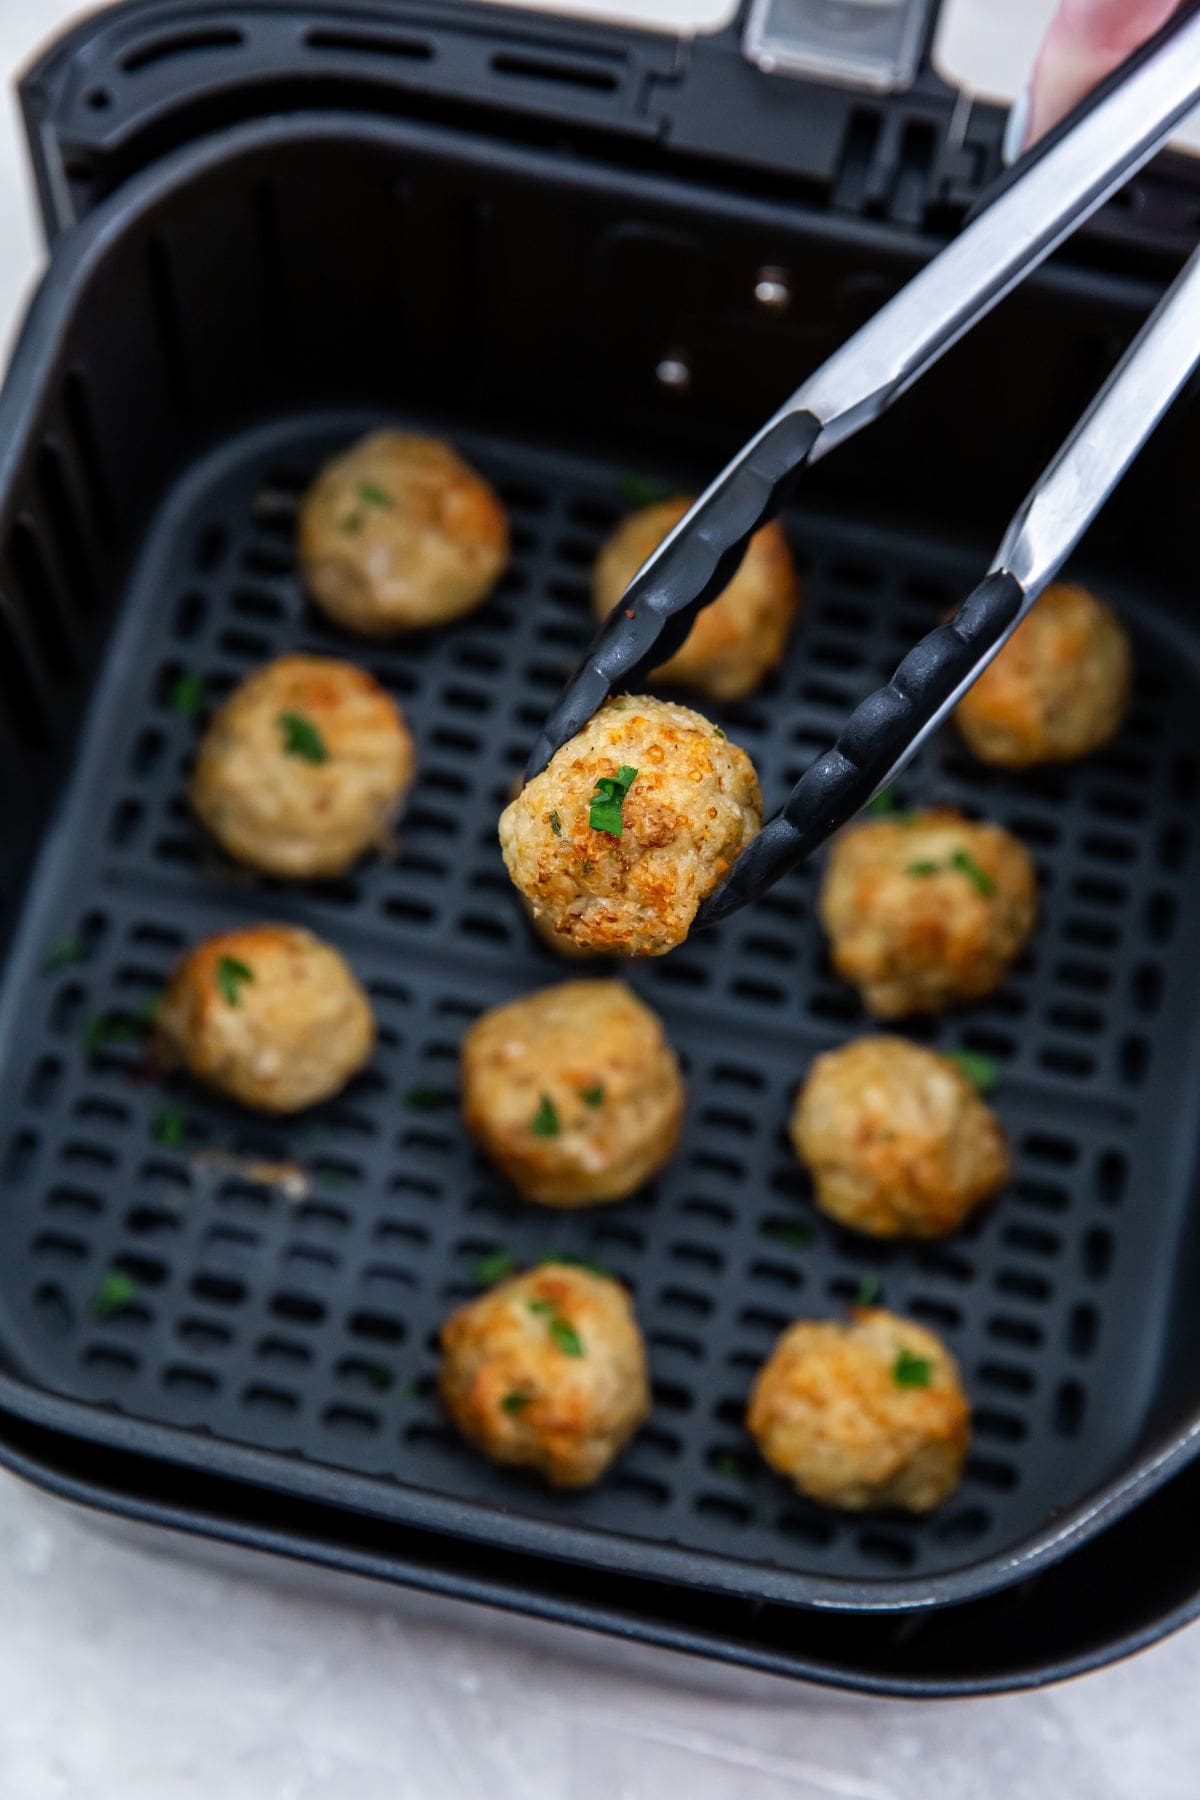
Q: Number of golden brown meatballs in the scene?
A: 11